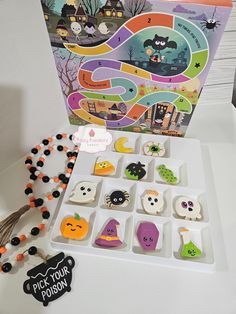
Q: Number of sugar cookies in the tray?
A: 13